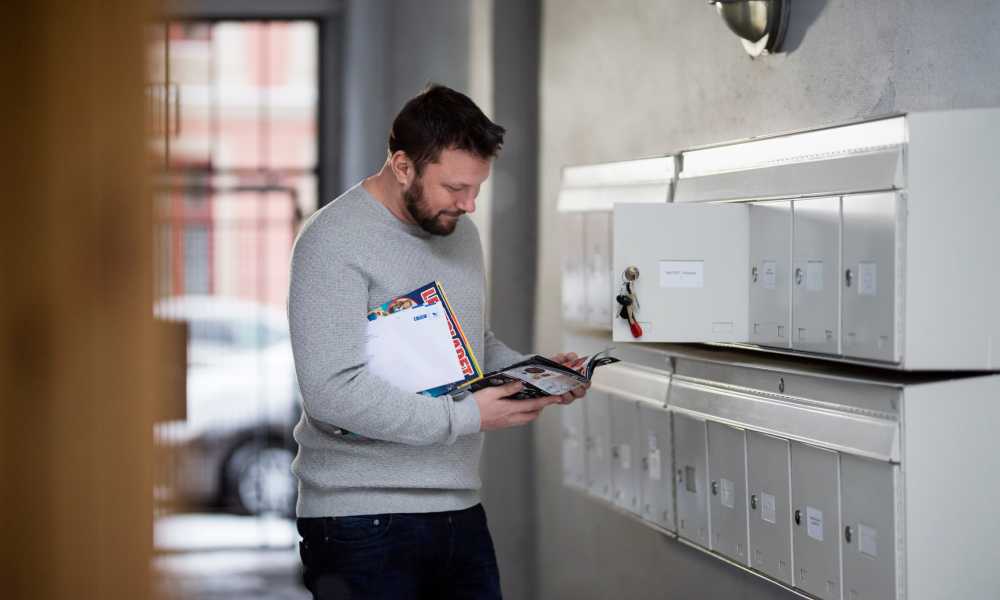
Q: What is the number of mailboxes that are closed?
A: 14